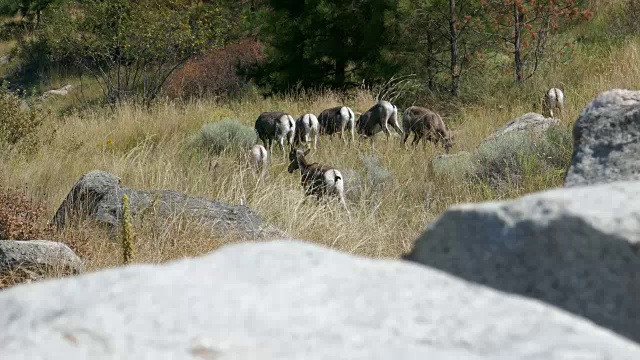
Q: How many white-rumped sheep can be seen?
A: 7